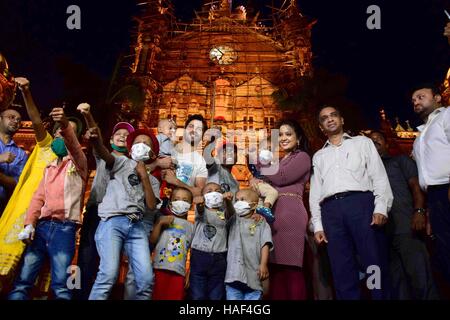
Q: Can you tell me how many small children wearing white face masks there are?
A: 5